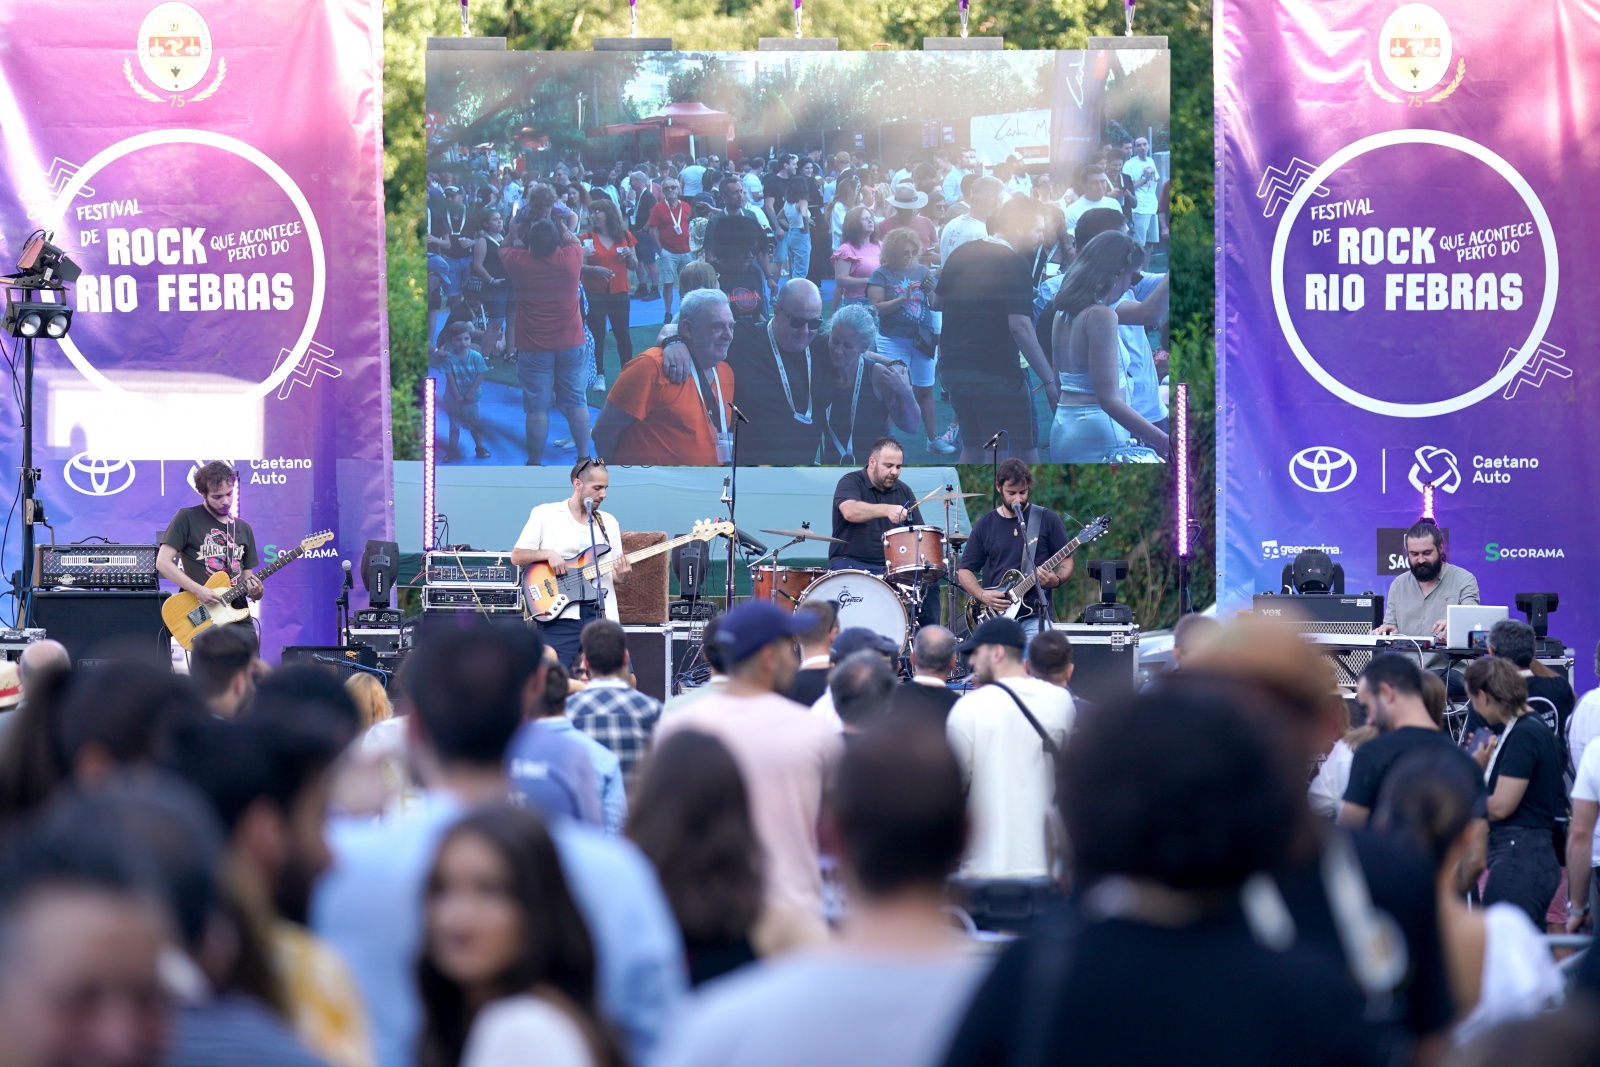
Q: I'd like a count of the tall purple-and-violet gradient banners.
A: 2